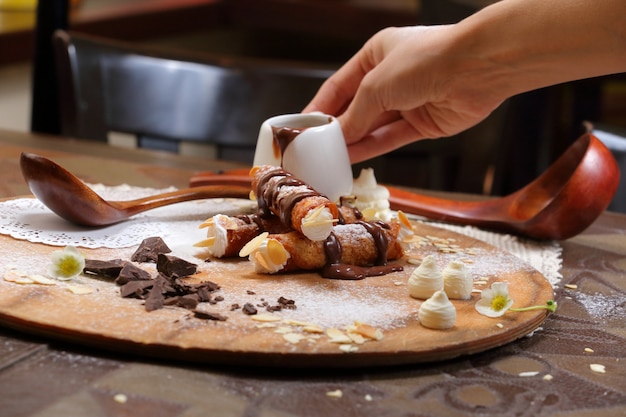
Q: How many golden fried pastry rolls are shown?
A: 3